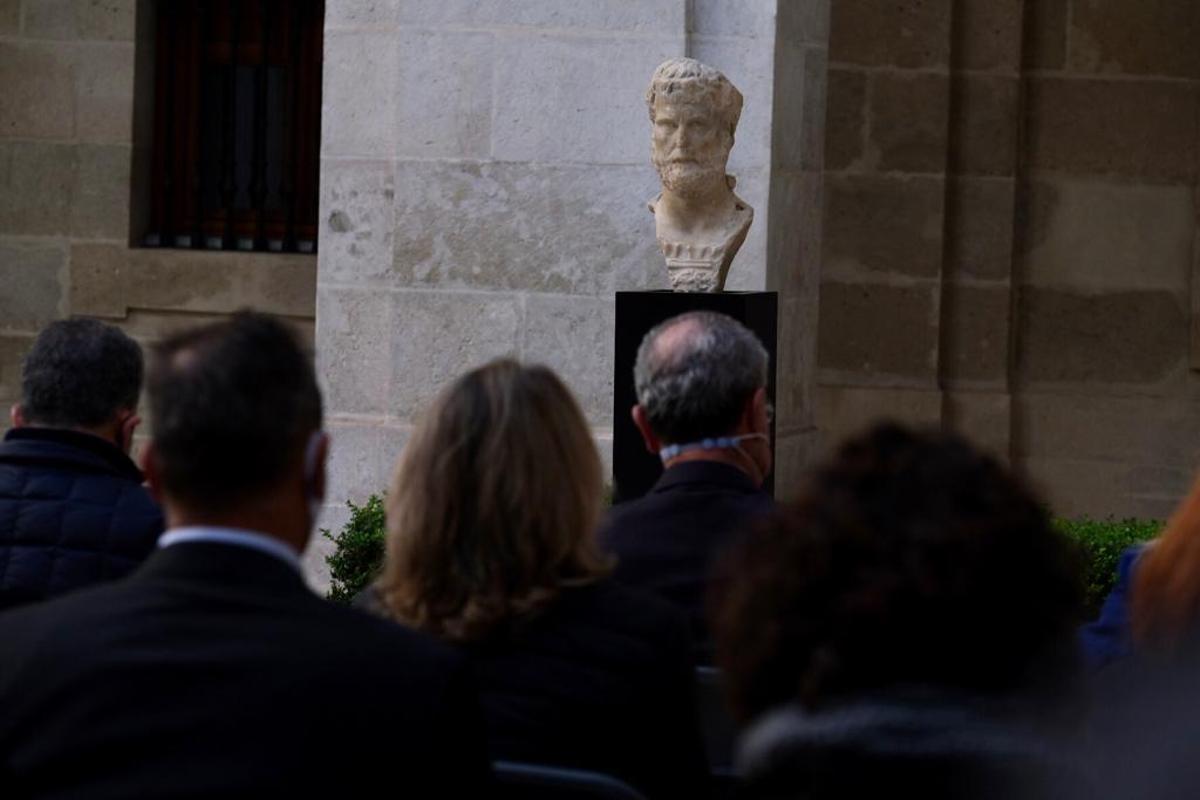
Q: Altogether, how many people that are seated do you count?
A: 6